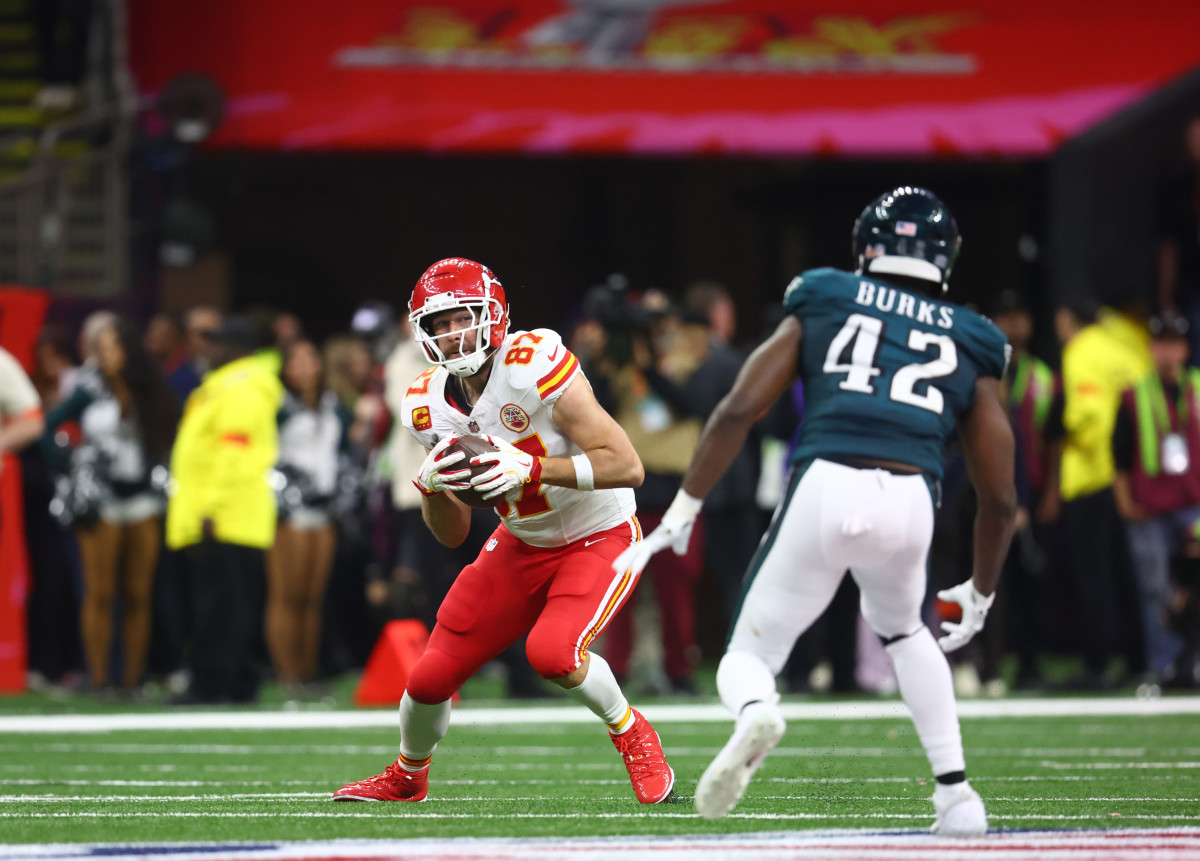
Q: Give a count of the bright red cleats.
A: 2